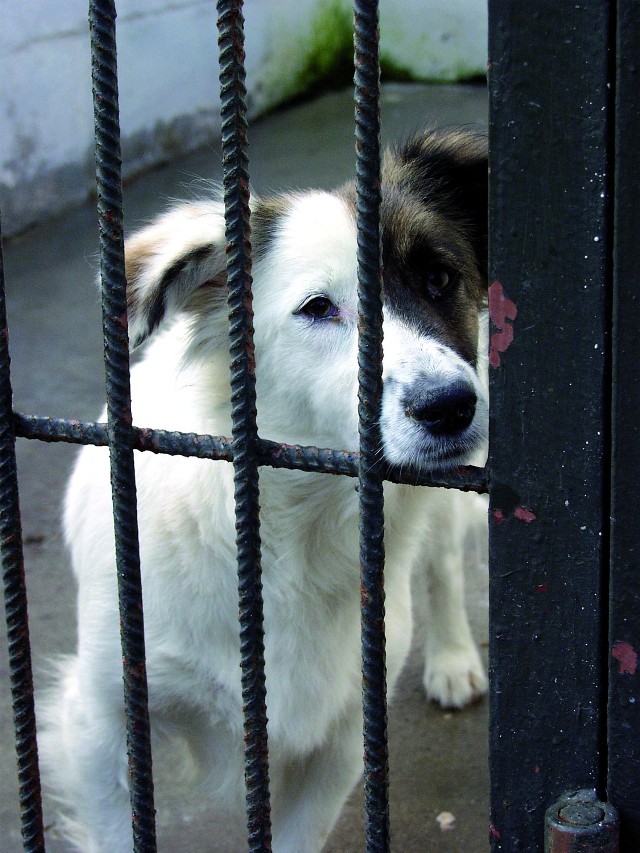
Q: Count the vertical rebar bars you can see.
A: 4